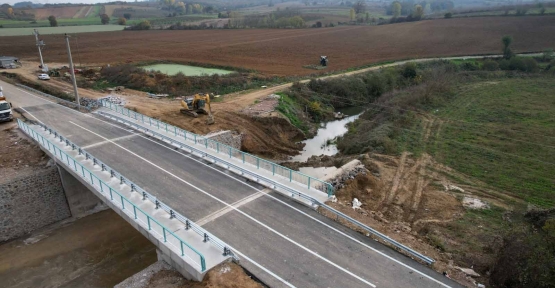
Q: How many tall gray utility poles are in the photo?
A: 2